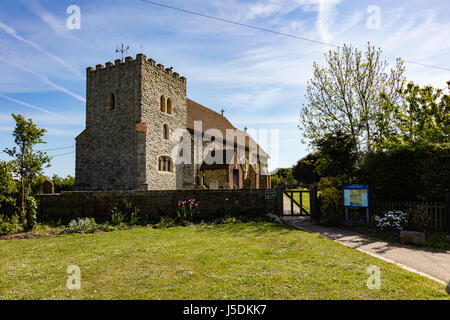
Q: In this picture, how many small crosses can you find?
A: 2